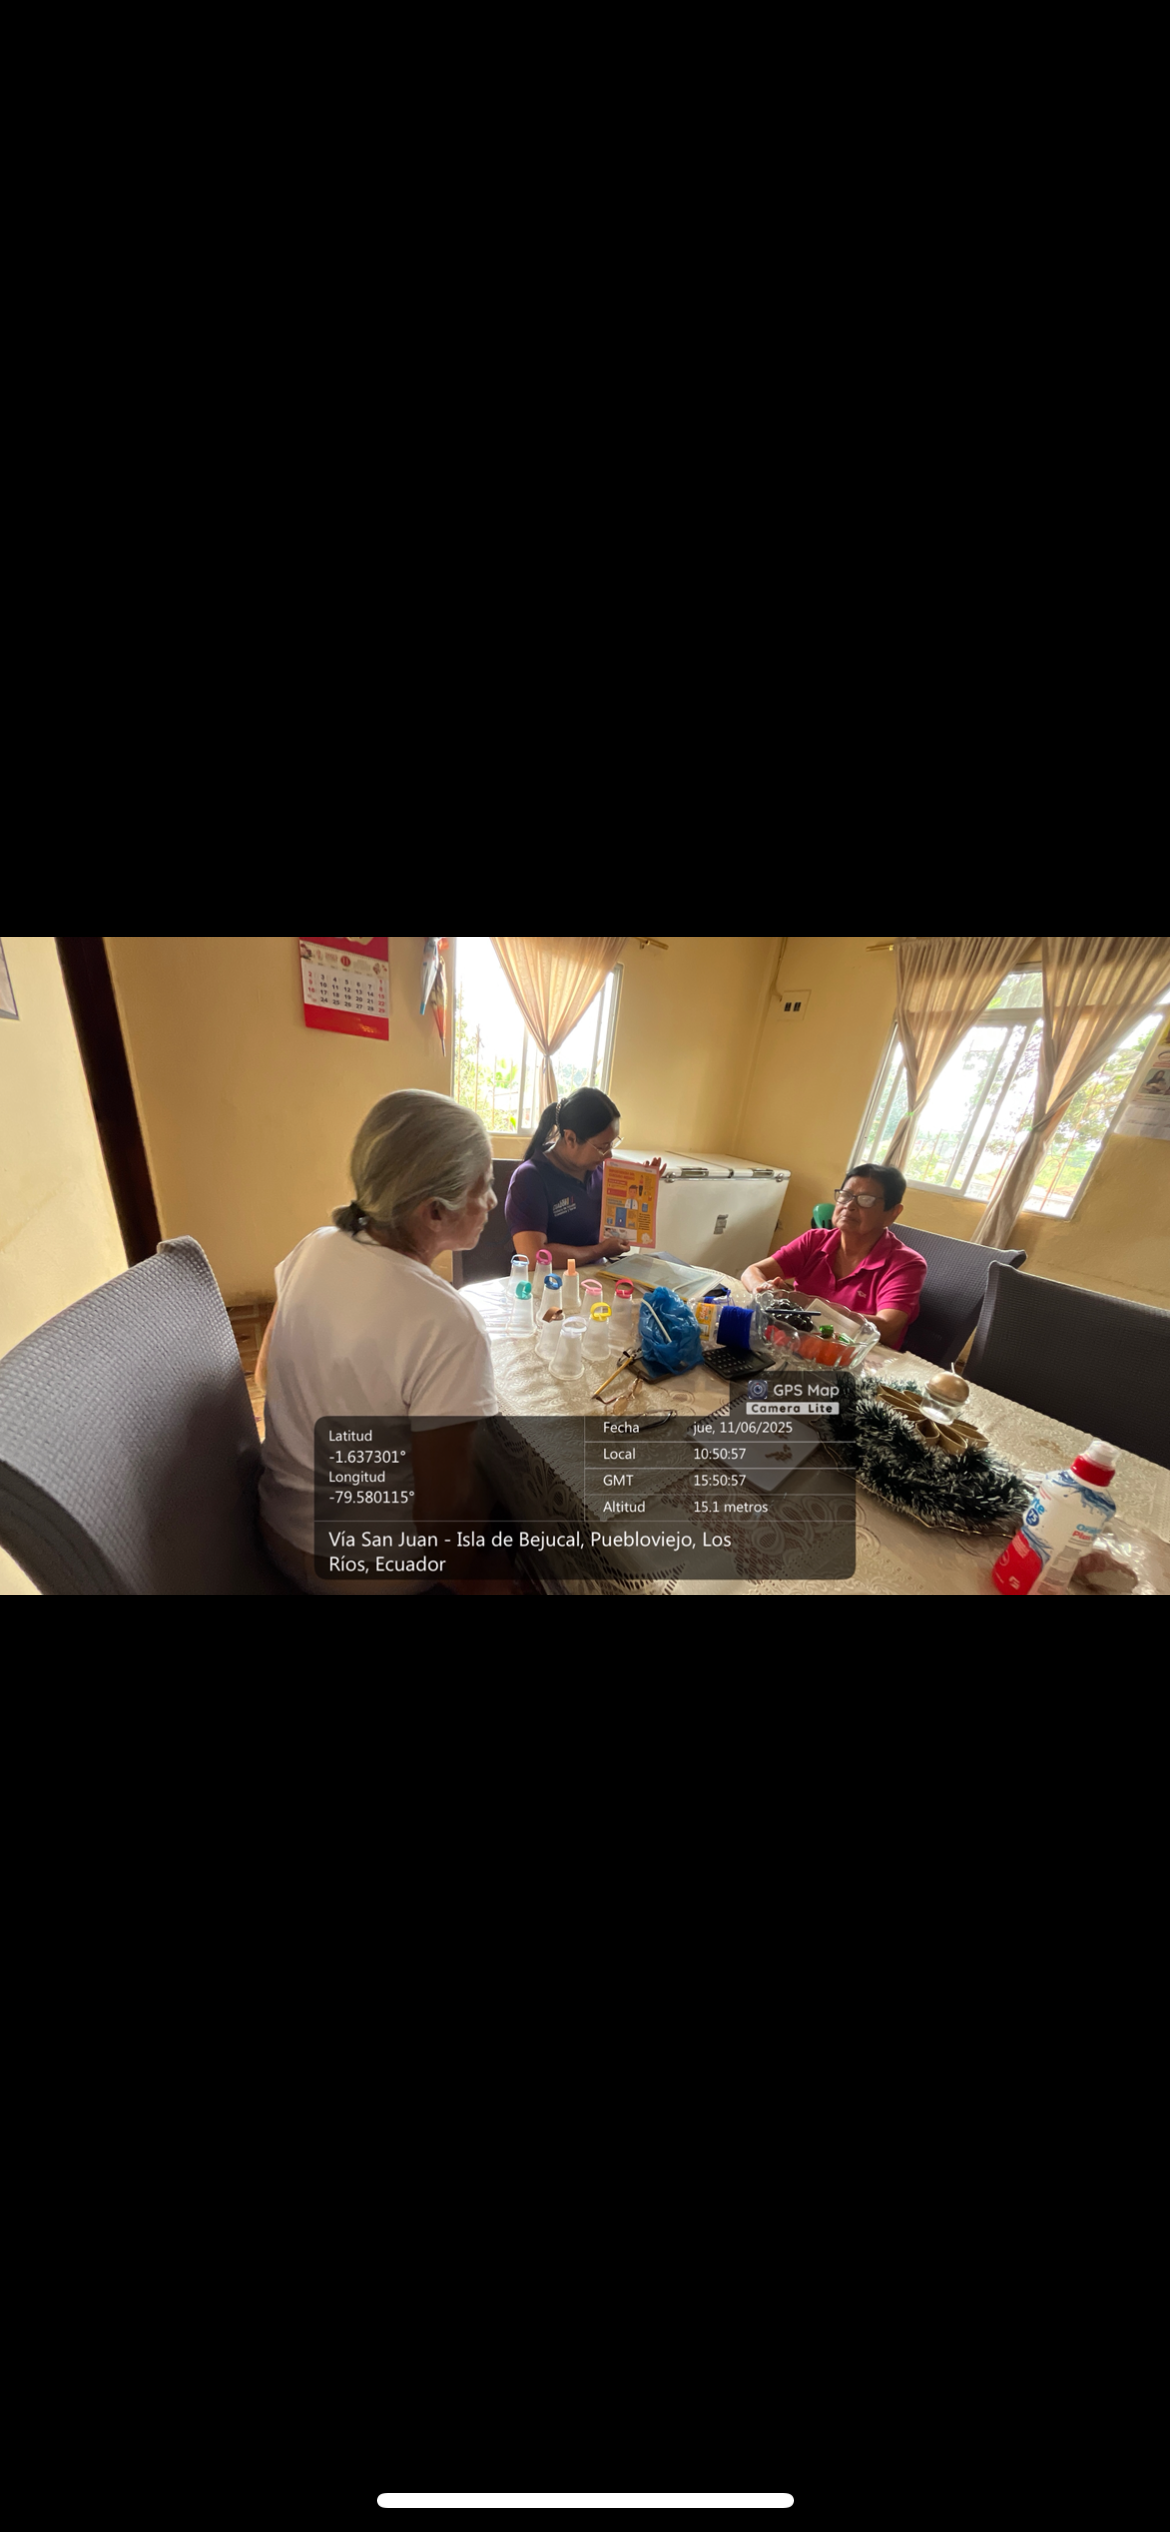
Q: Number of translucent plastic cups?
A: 10